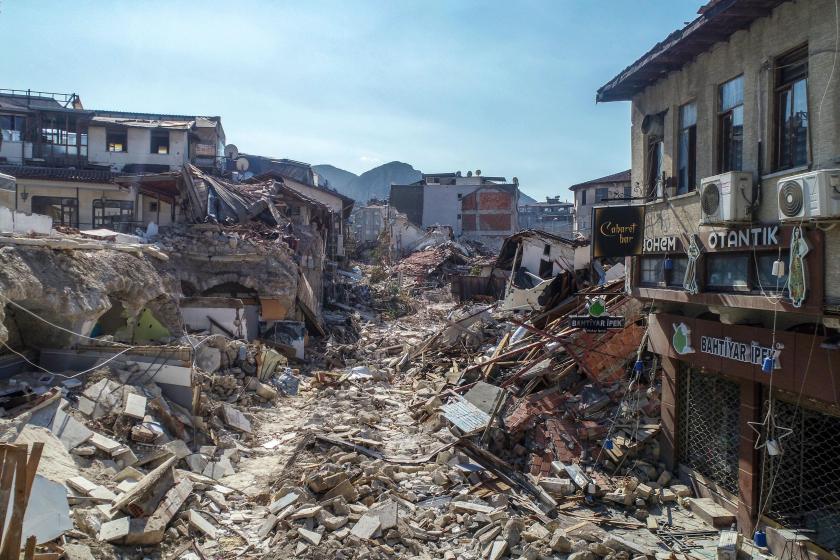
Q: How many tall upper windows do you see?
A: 4